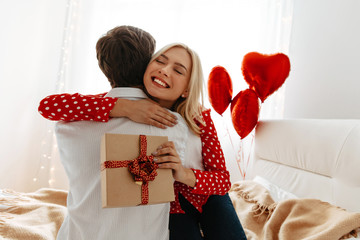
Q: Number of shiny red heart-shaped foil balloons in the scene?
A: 3